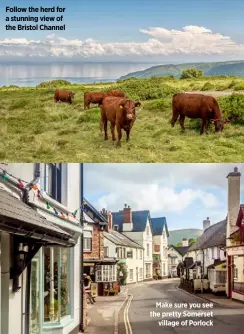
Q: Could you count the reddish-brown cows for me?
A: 5